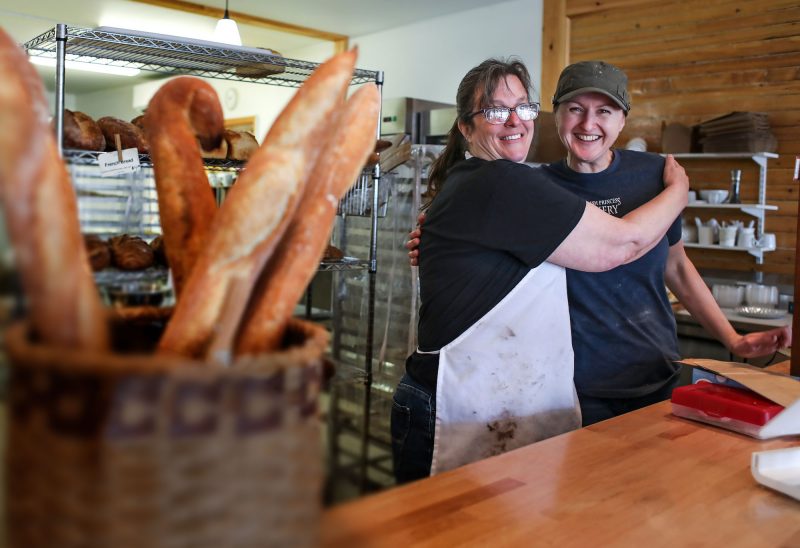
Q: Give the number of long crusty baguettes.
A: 4